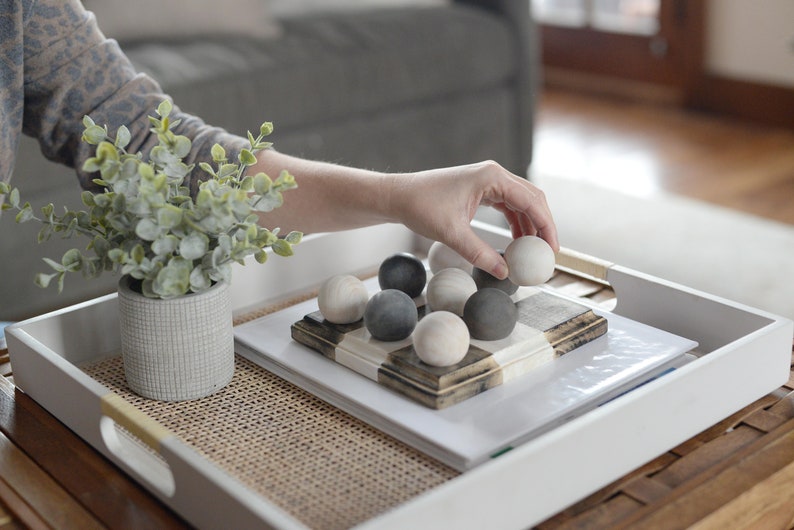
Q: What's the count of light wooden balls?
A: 5